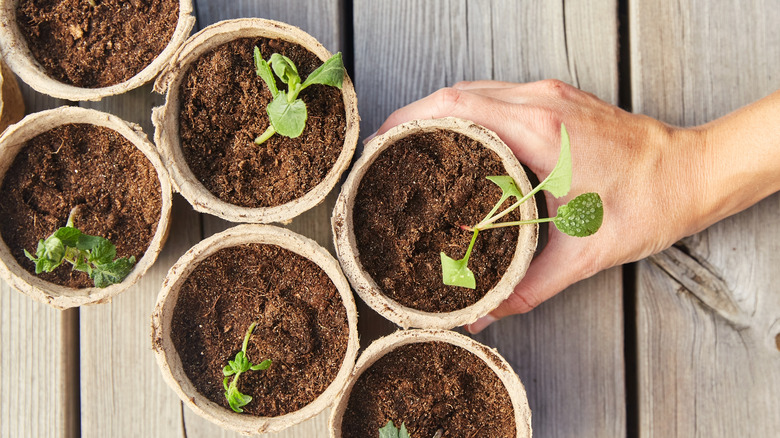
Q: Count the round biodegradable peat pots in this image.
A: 6